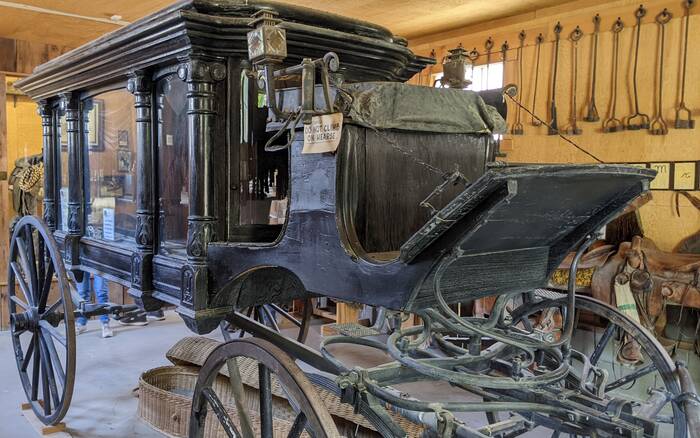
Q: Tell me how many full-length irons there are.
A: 9